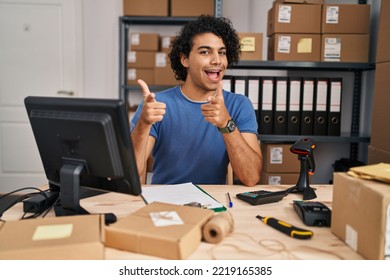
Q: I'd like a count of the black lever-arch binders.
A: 9